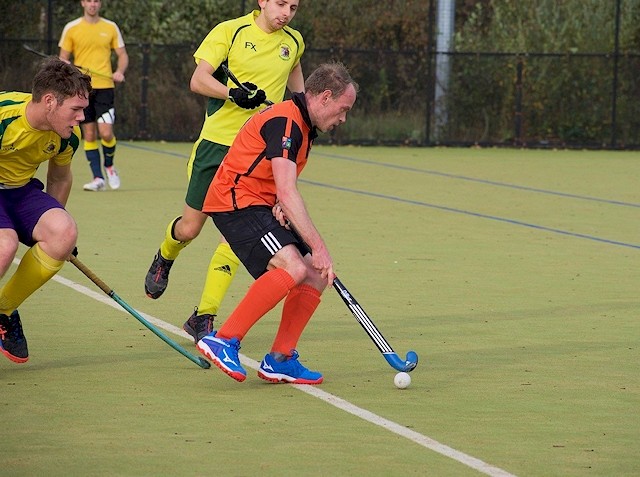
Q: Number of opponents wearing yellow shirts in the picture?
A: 3